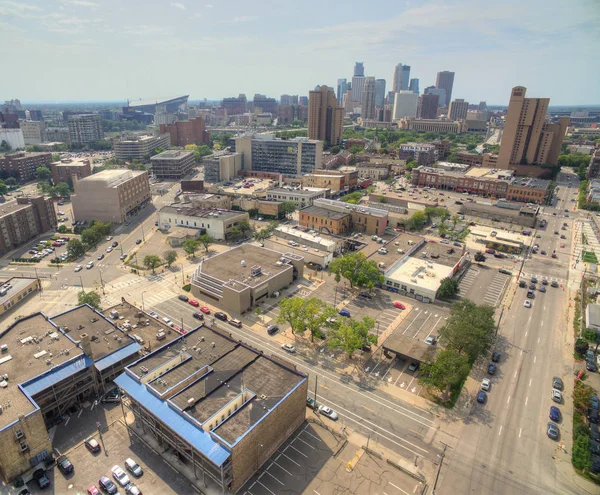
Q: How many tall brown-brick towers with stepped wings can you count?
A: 2